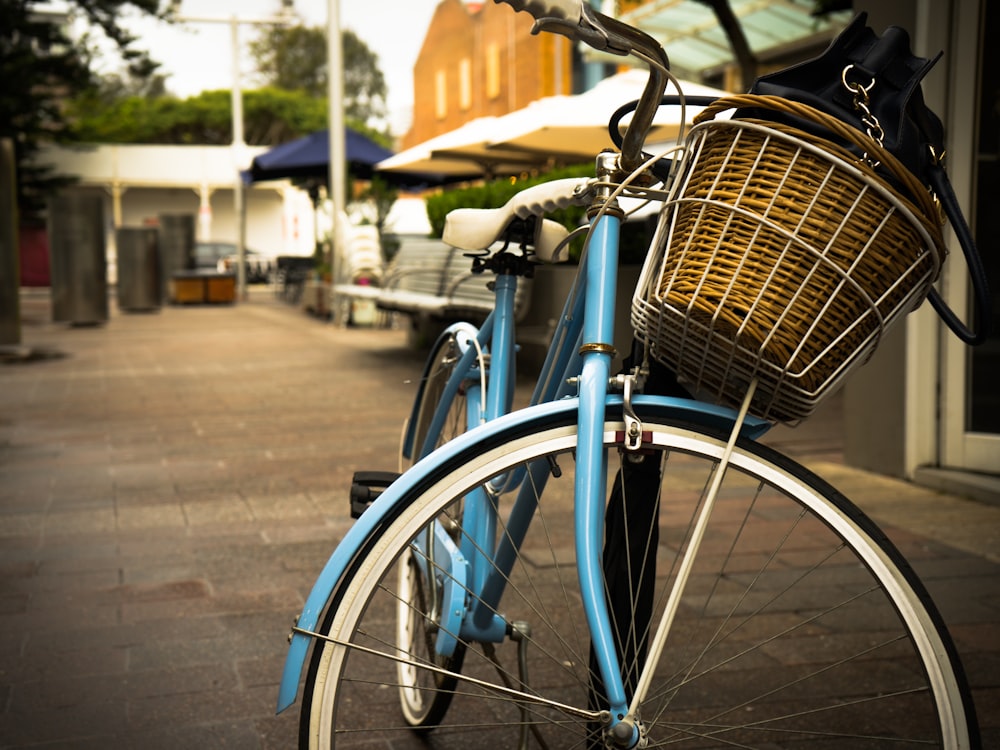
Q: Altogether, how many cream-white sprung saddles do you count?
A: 1